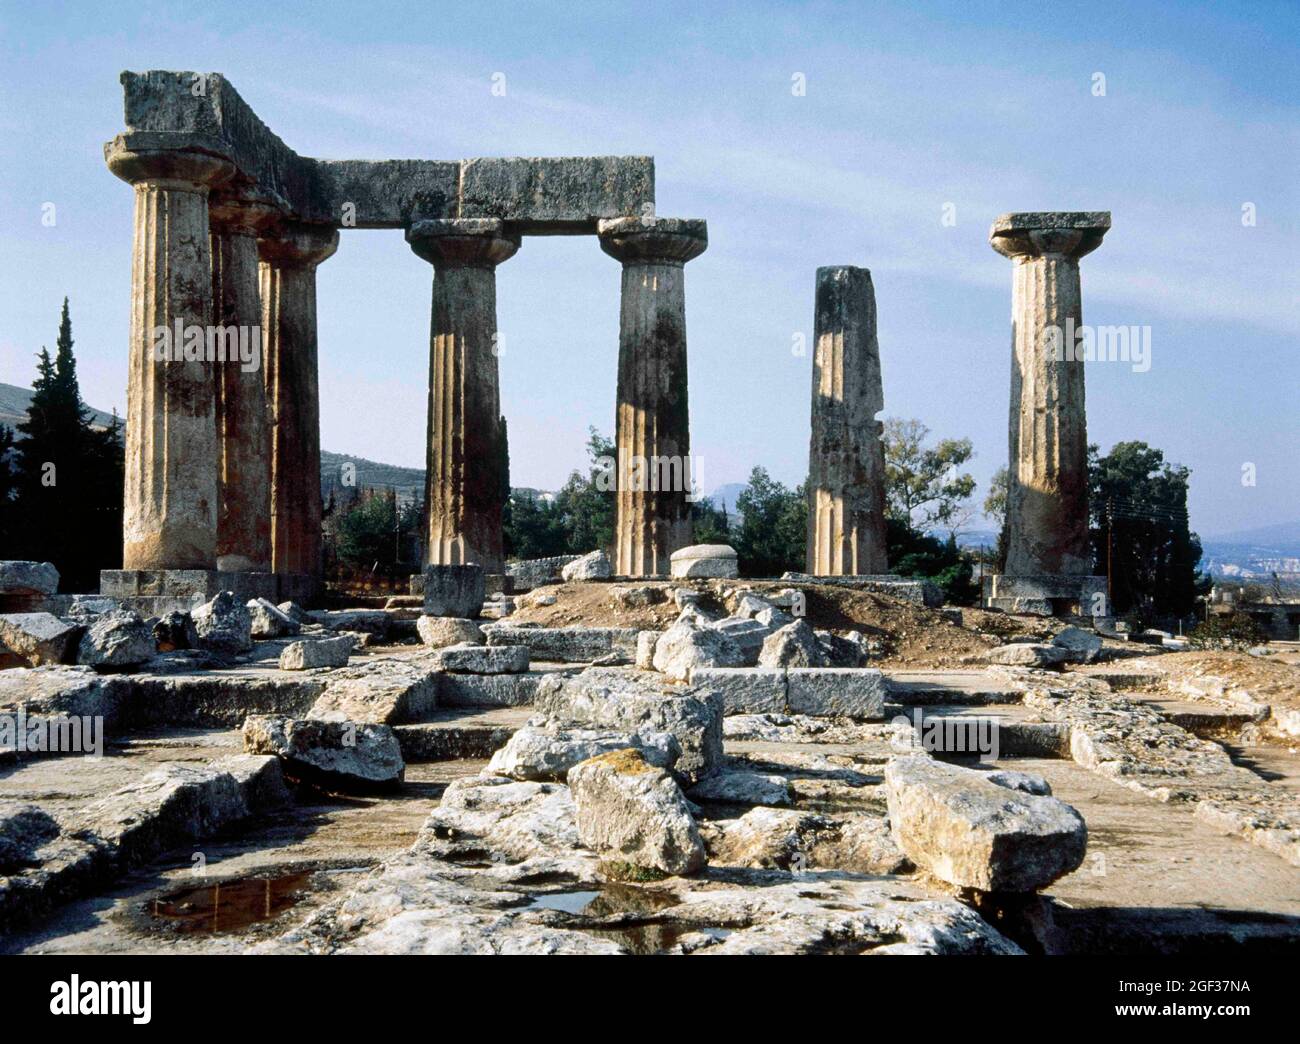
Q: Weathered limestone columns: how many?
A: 7